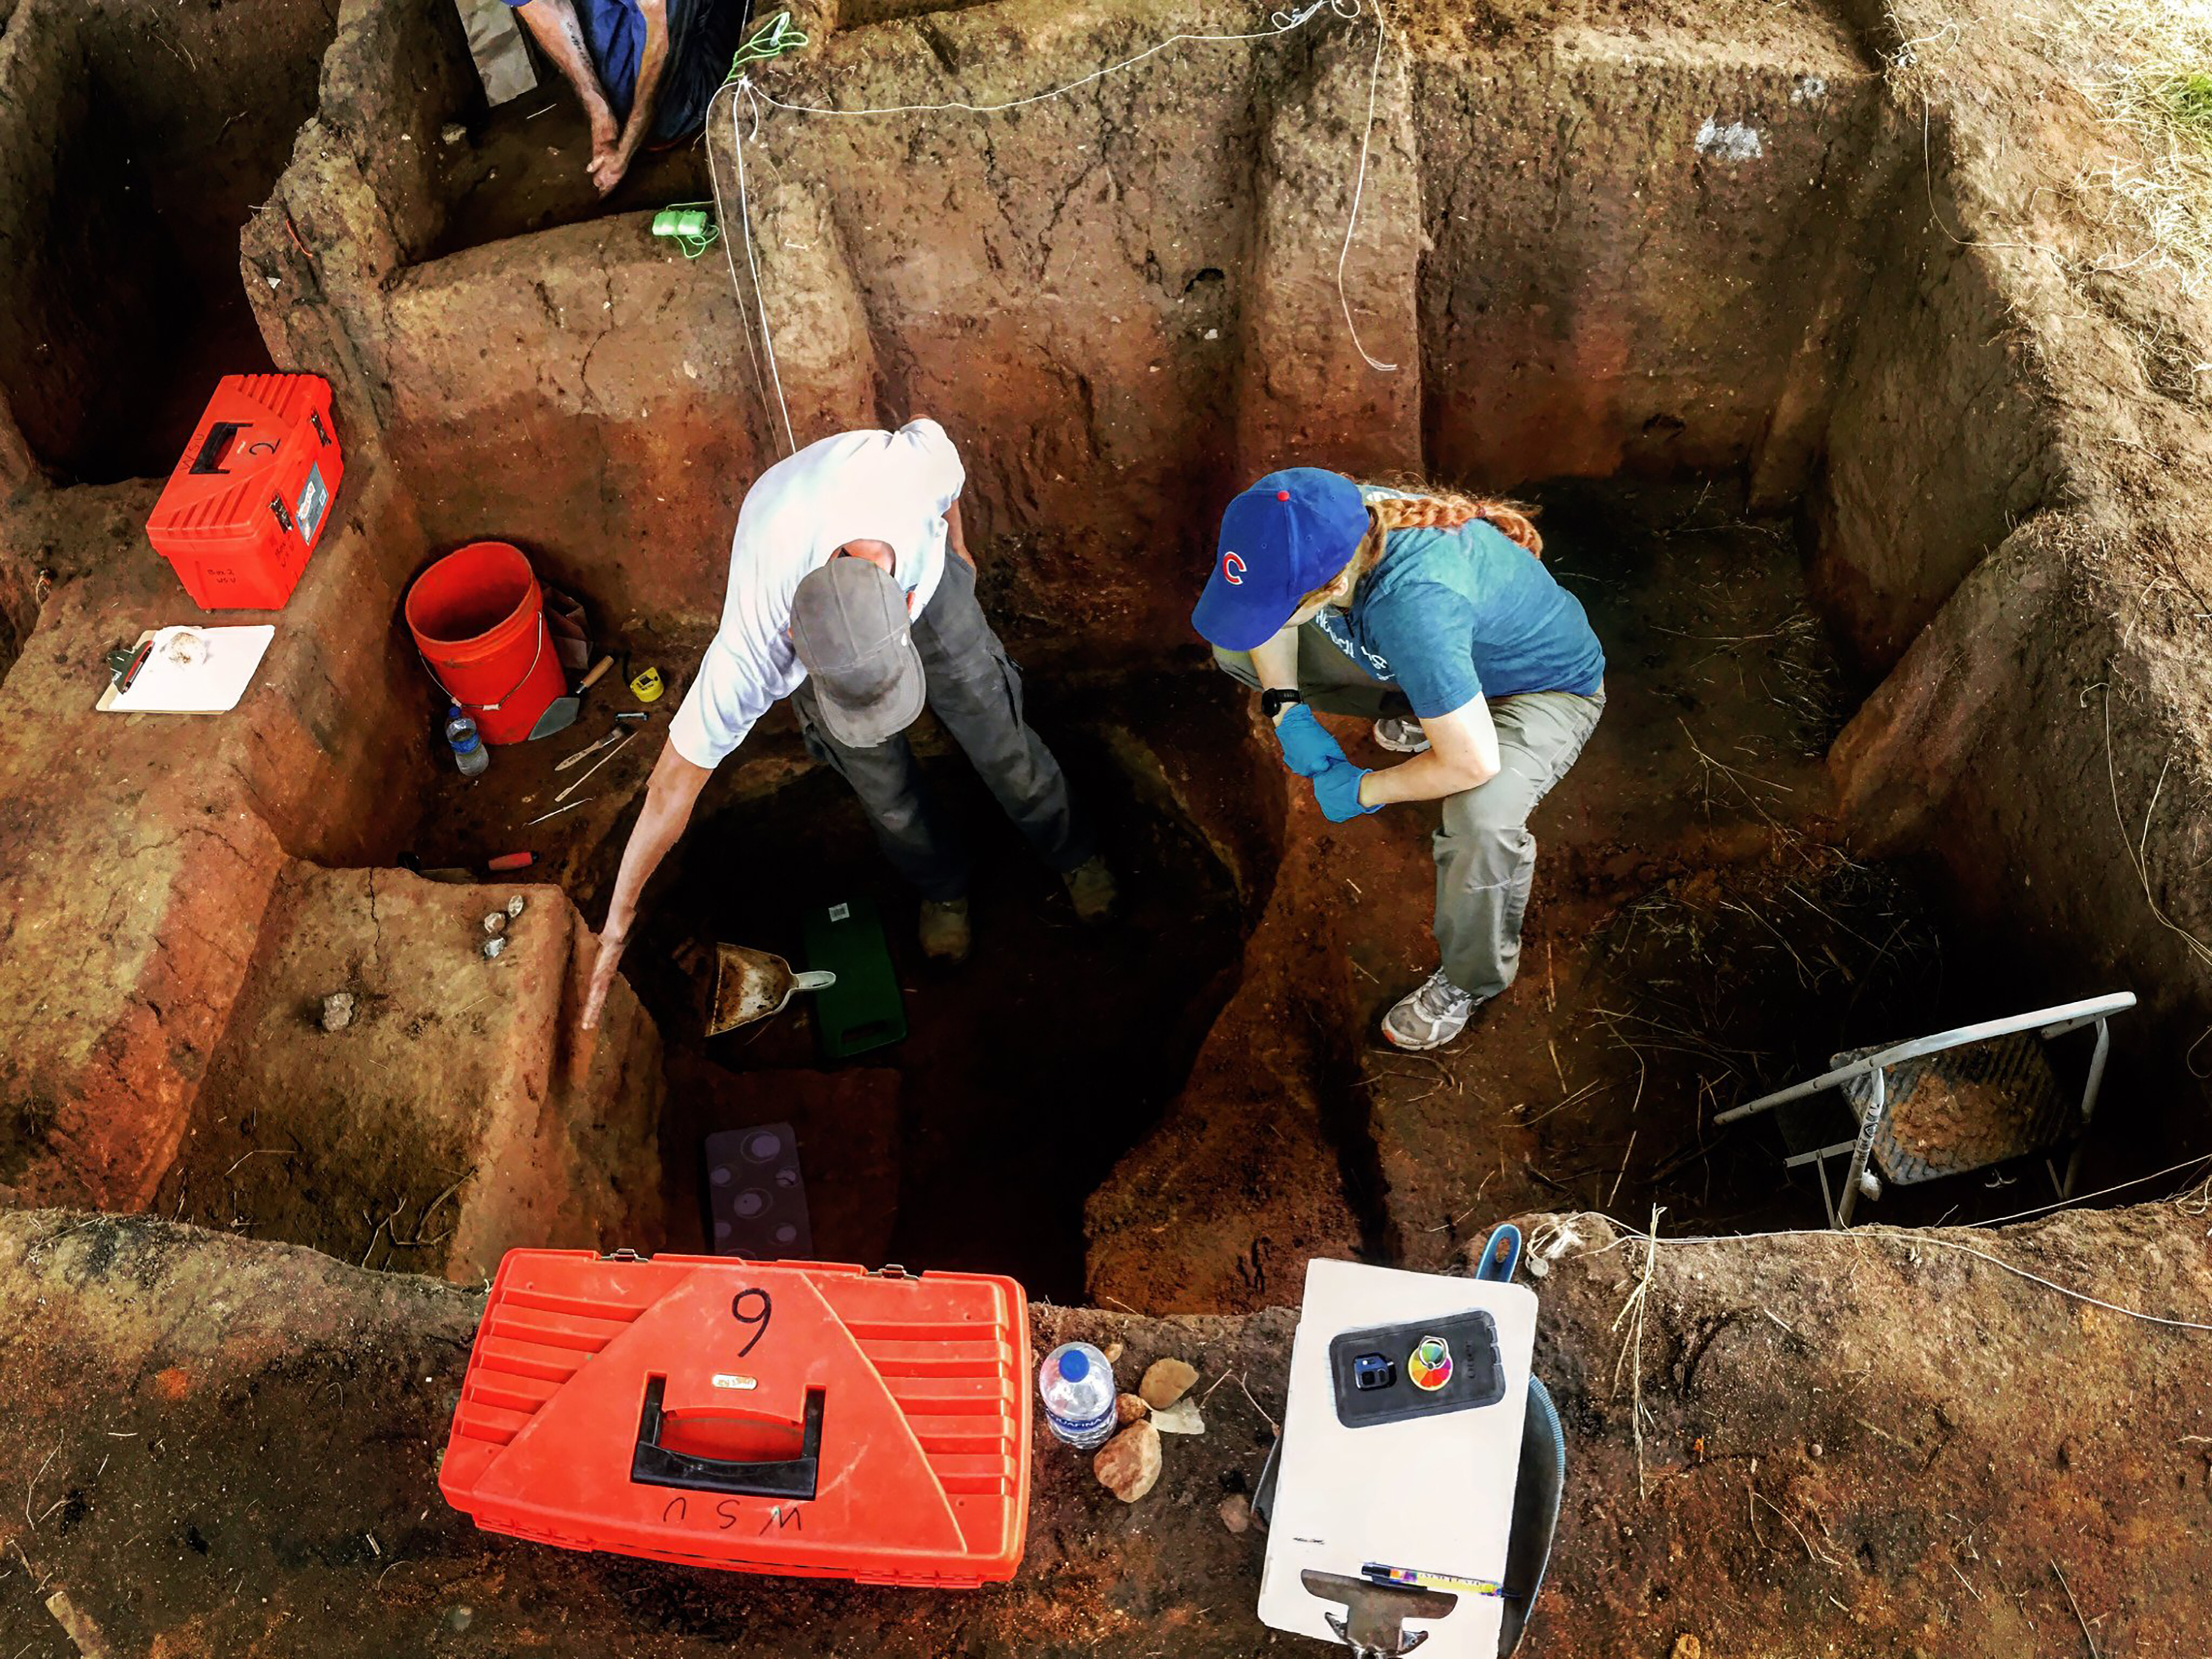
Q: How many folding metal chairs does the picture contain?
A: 1